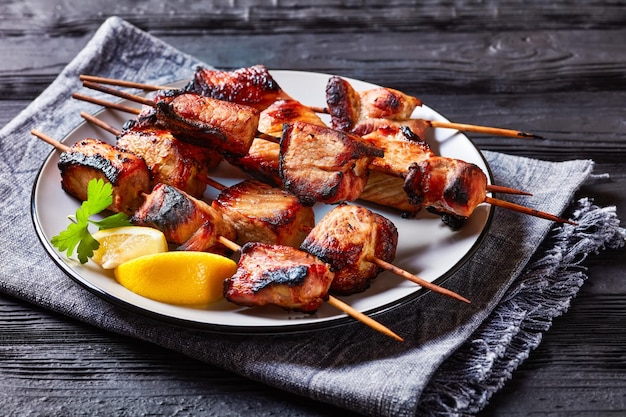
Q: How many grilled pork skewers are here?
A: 5